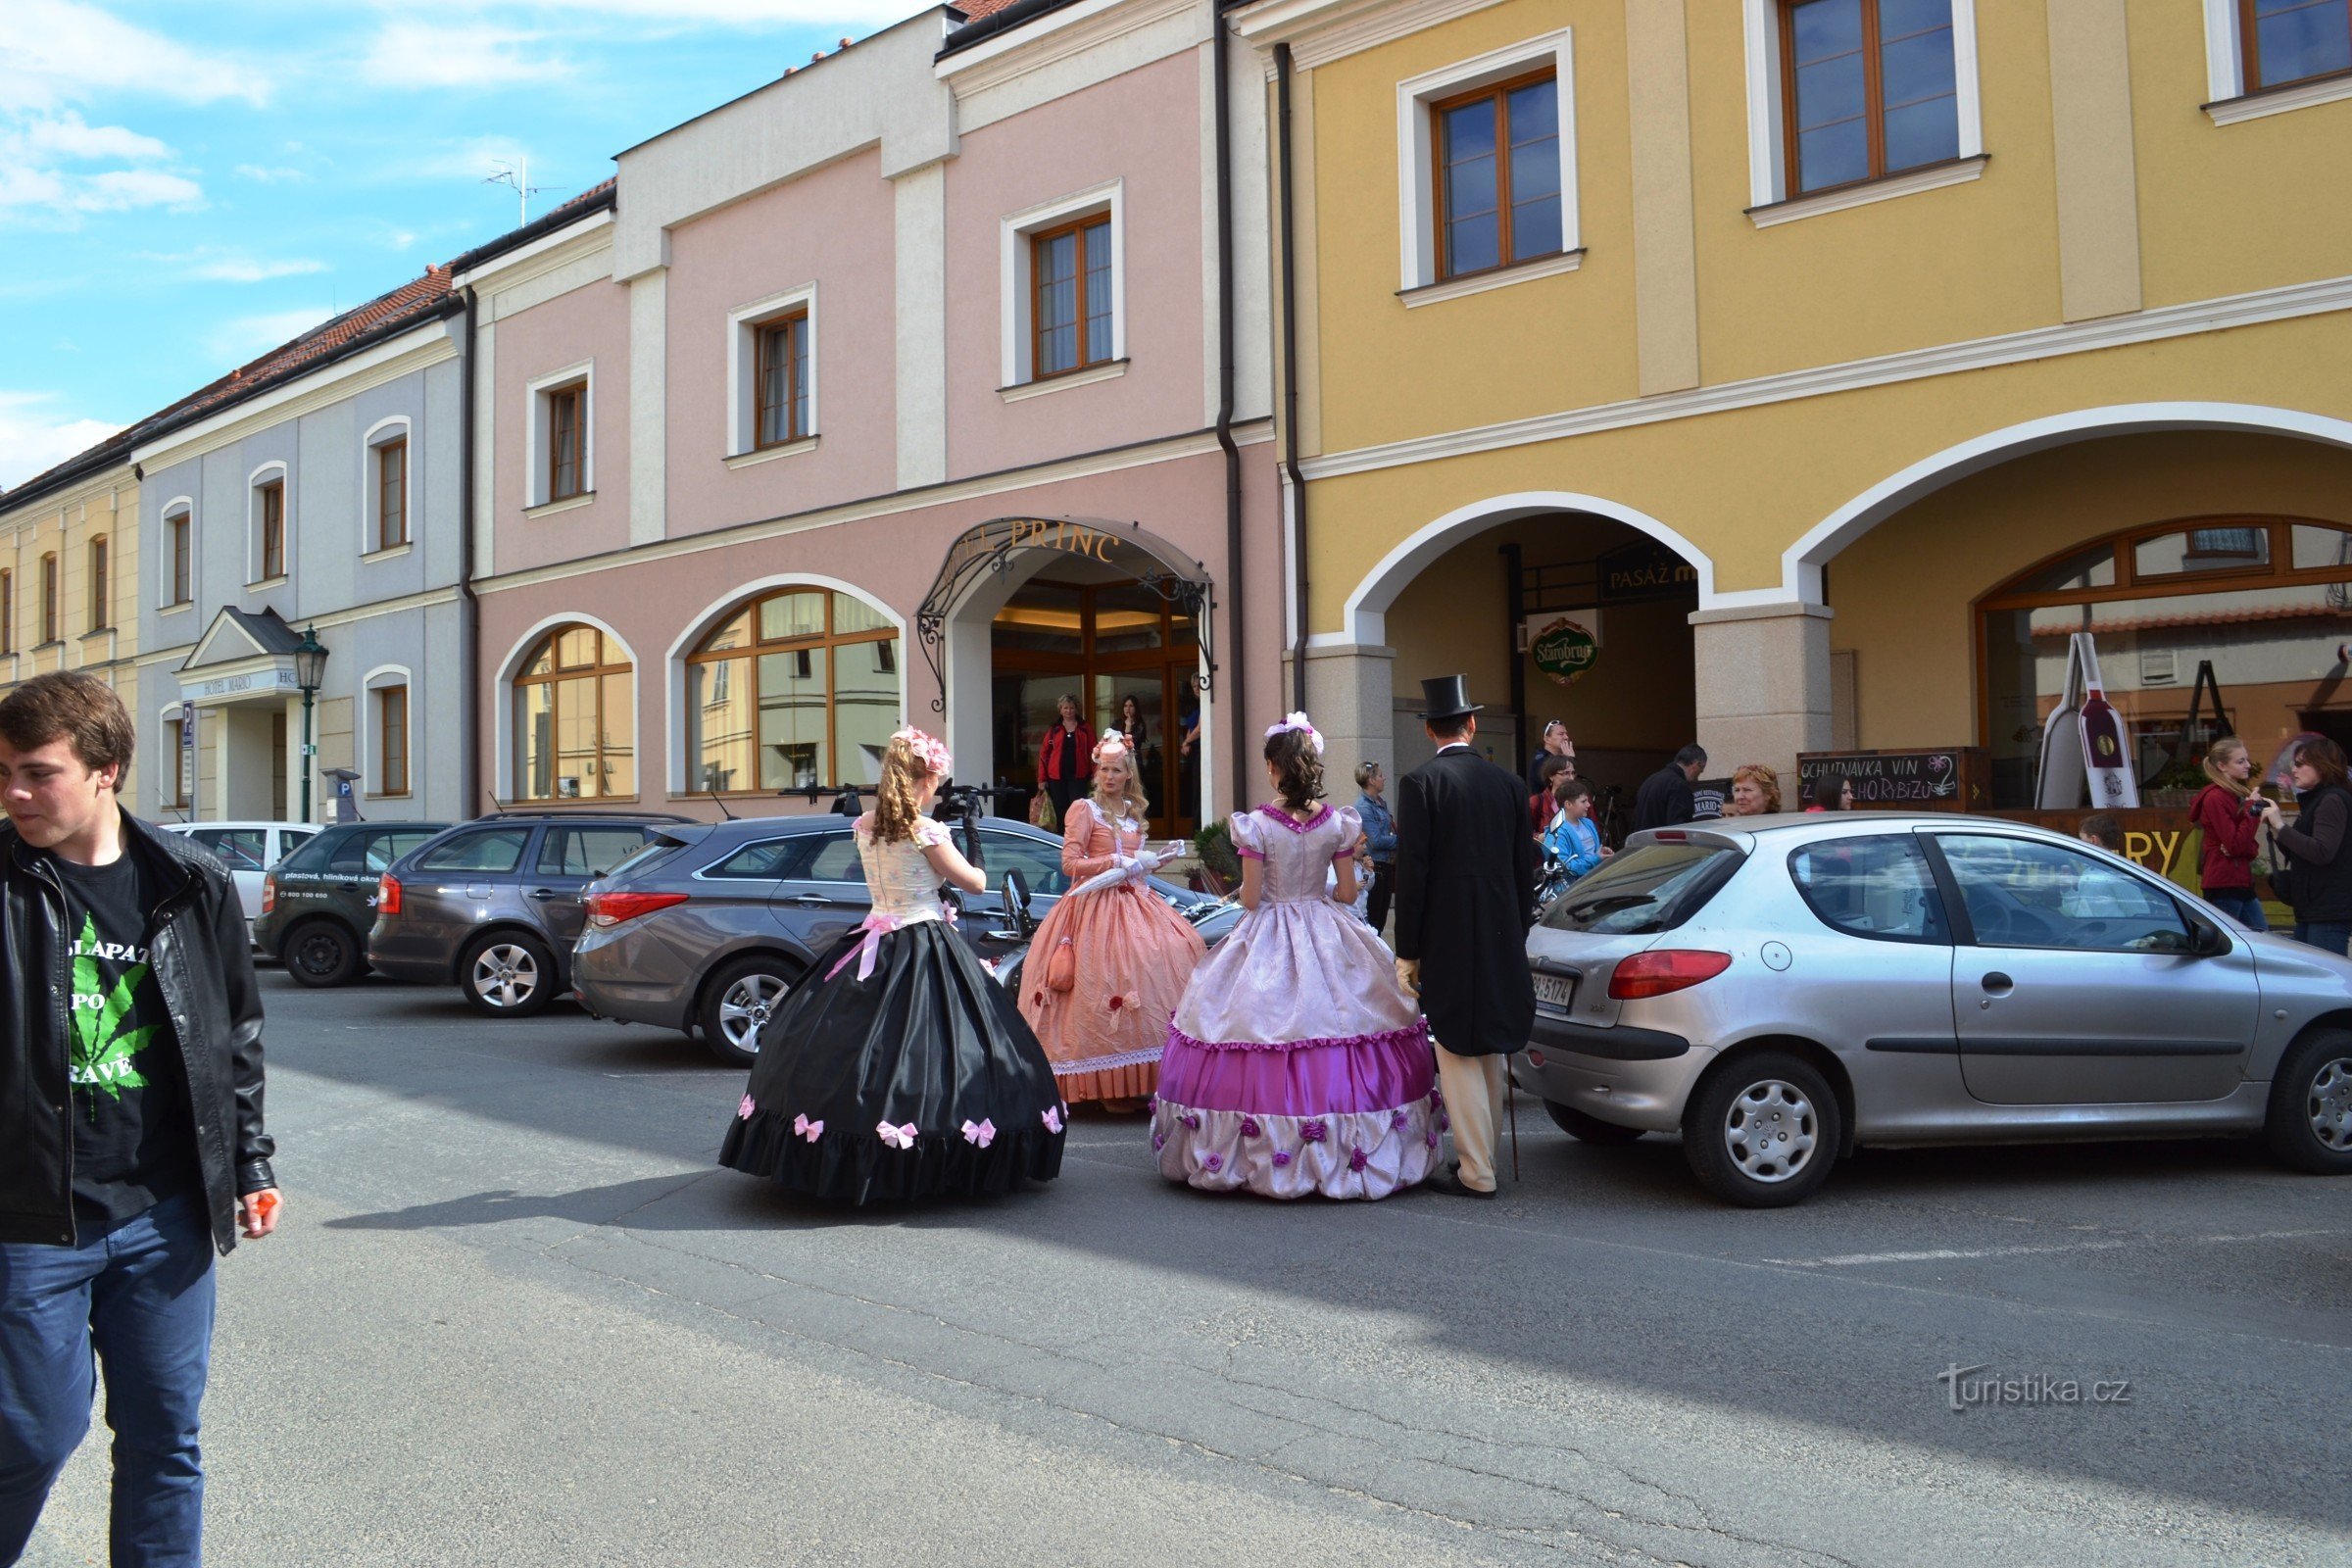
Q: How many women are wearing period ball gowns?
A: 3